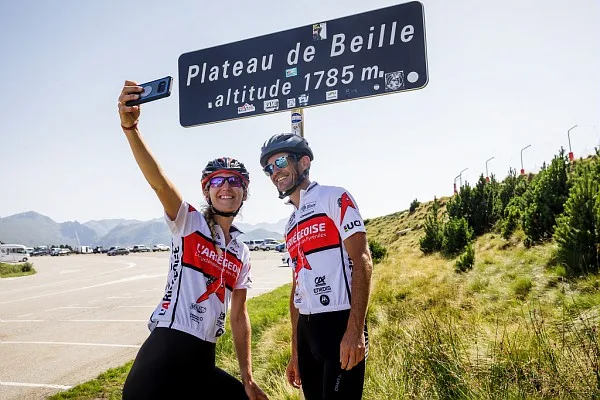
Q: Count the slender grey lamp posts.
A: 5